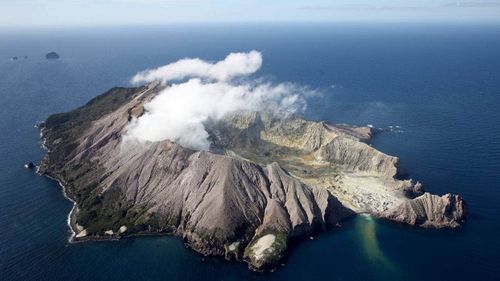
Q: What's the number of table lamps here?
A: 0